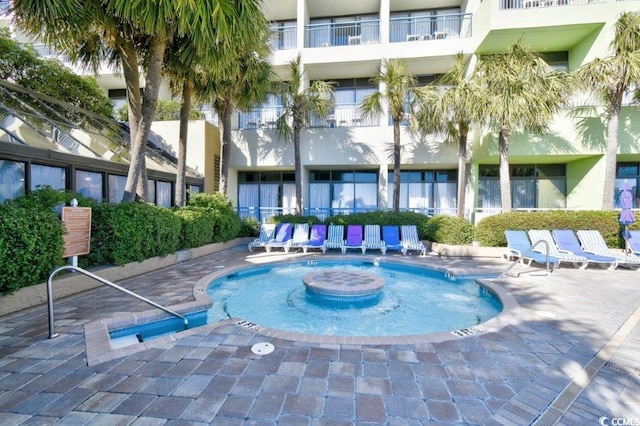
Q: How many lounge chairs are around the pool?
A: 14